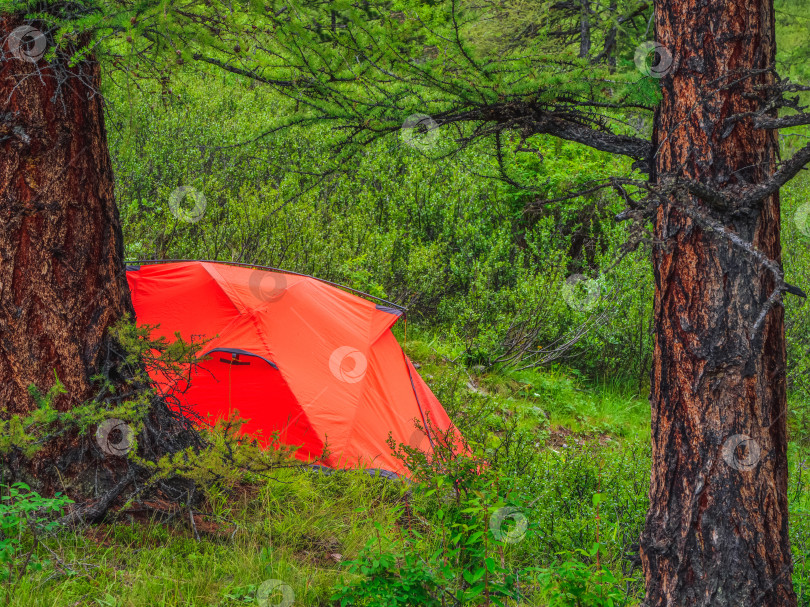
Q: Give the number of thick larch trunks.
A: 2